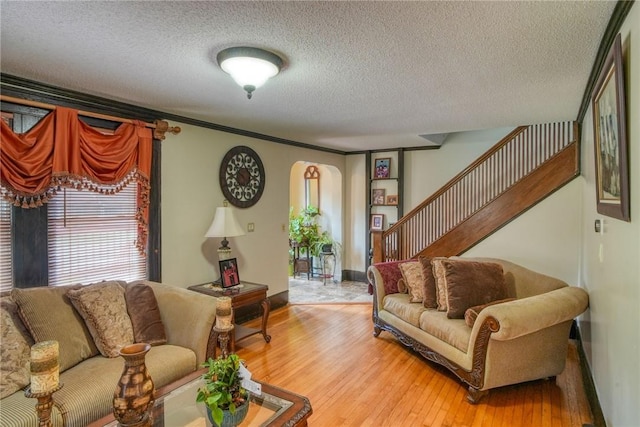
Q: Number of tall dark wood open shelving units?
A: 1